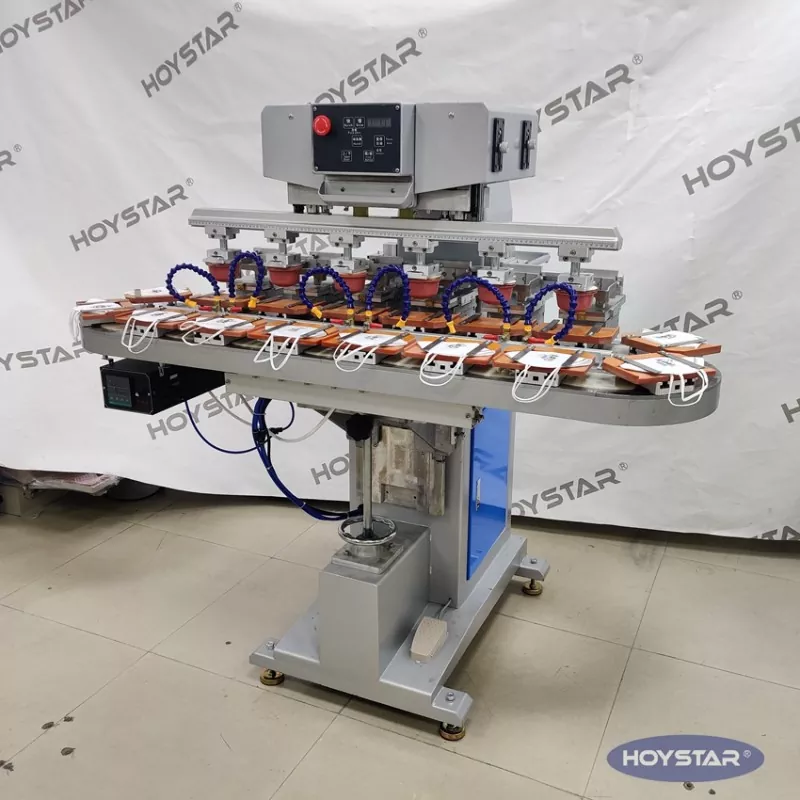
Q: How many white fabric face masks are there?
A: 10